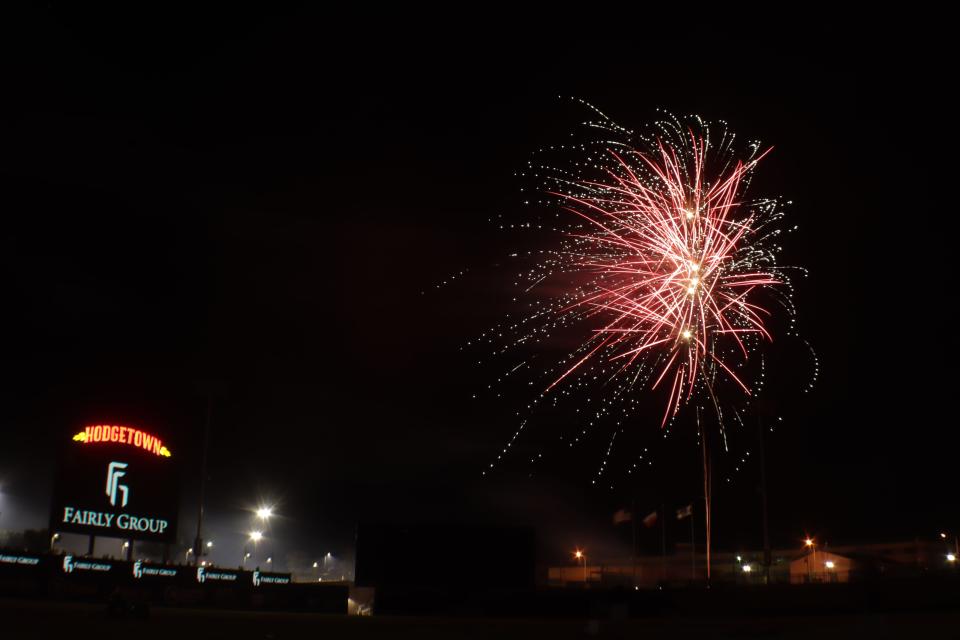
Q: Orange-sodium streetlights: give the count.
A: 2